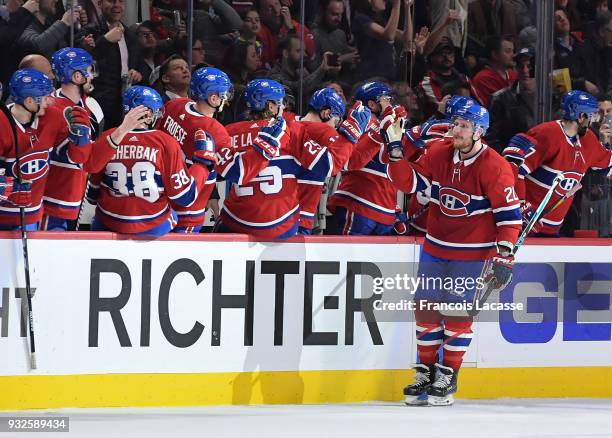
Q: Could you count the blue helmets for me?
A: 10